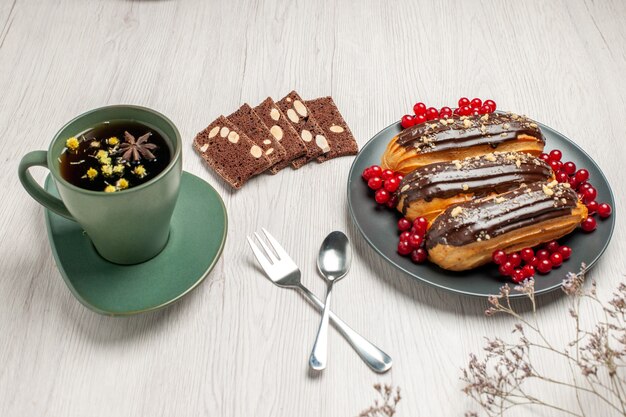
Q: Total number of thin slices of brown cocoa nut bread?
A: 5